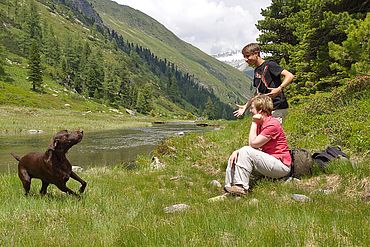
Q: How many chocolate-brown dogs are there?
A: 1